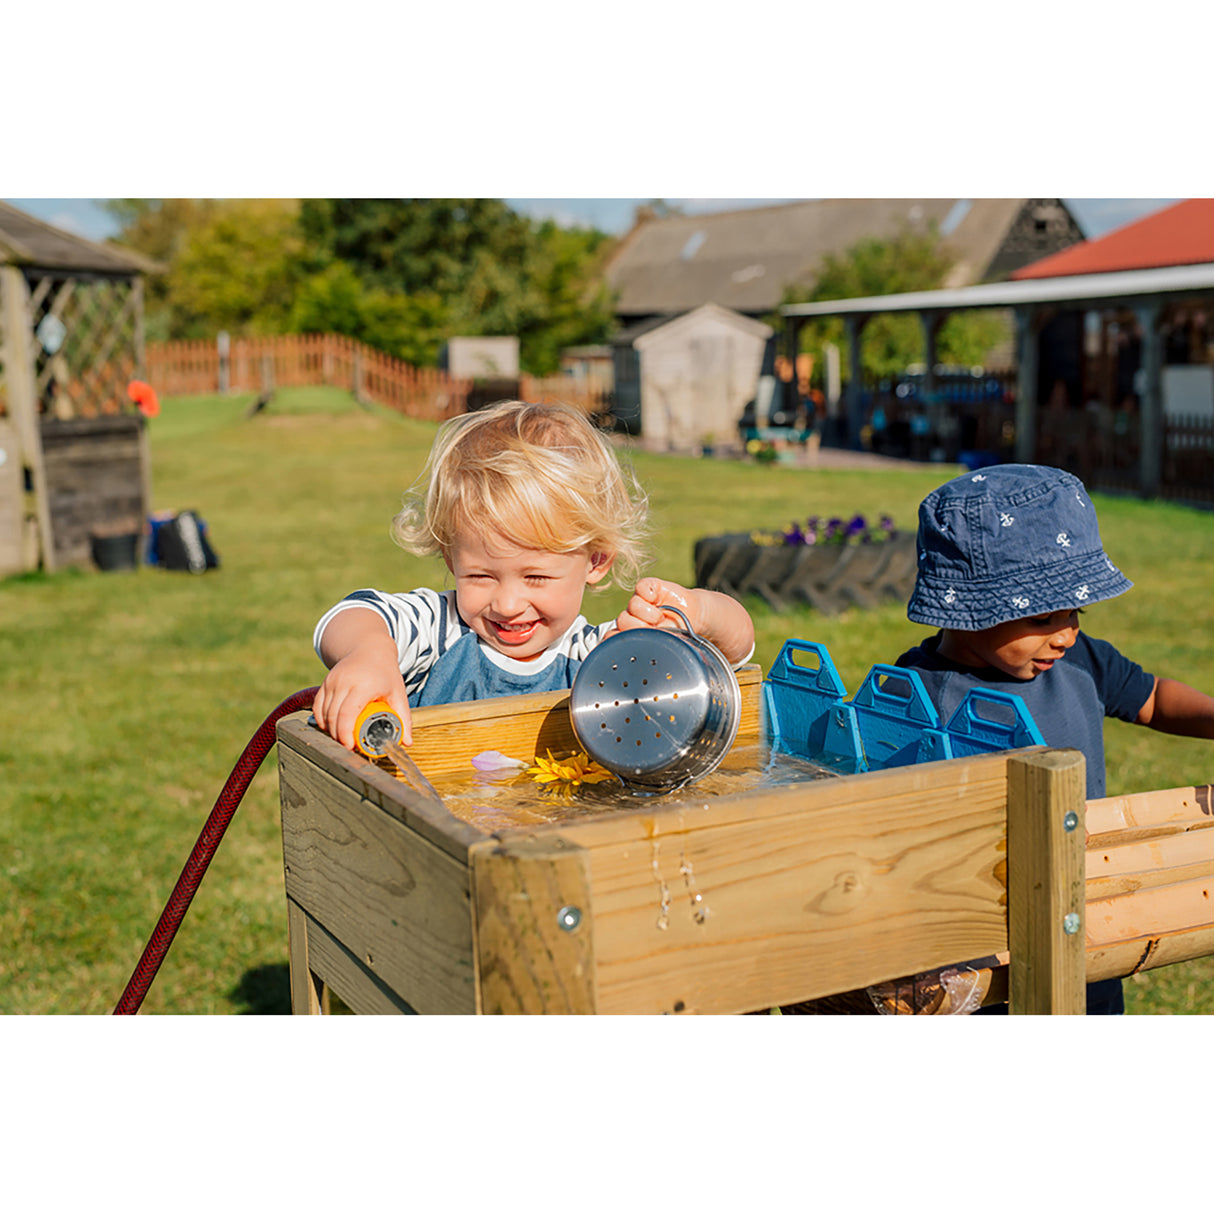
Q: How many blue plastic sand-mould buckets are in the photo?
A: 3